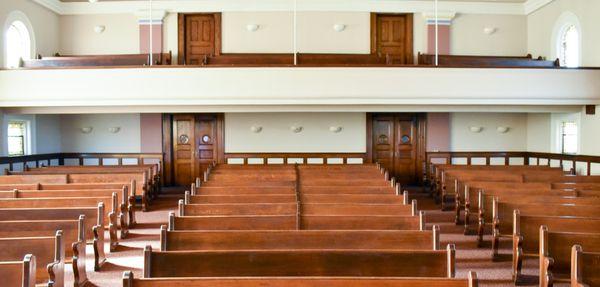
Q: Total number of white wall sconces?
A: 11